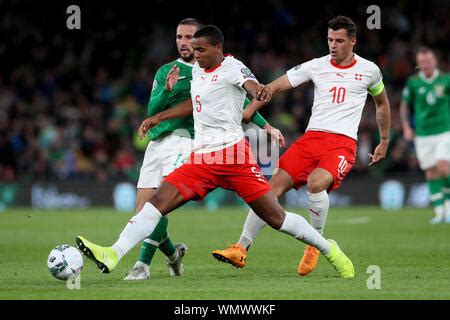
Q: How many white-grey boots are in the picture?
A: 2